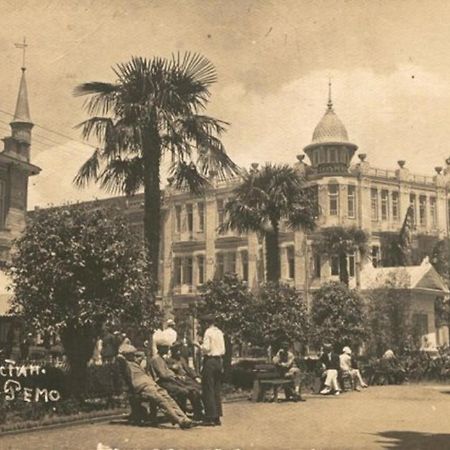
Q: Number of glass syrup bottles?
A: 0